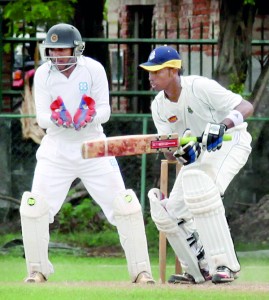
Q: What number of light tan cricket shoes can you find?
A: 2